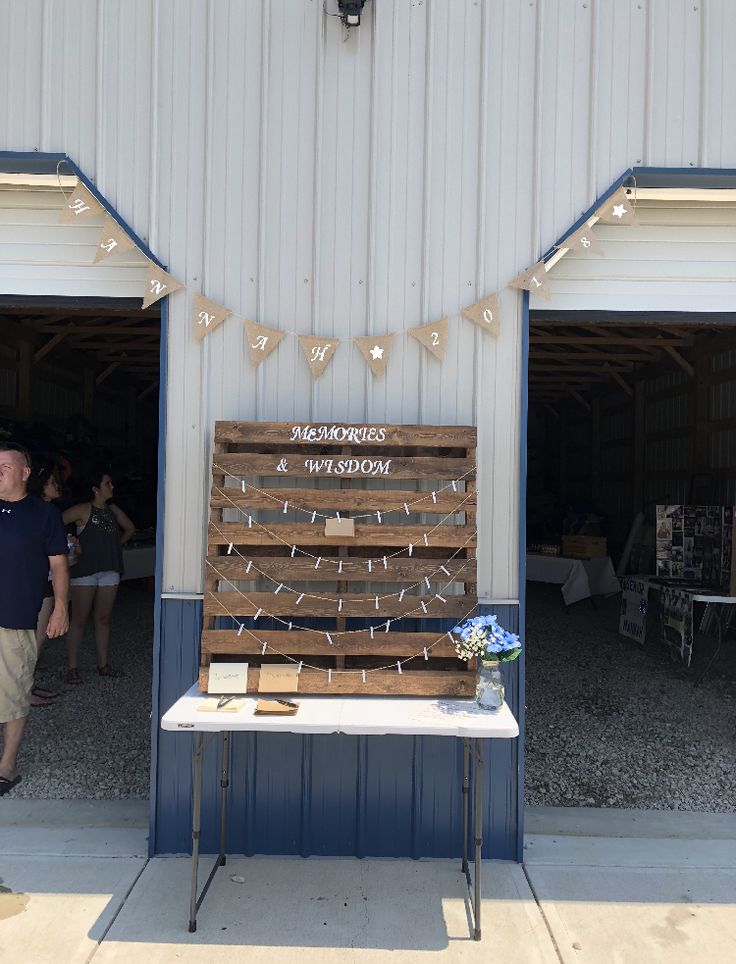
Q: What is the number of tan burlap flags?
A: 12